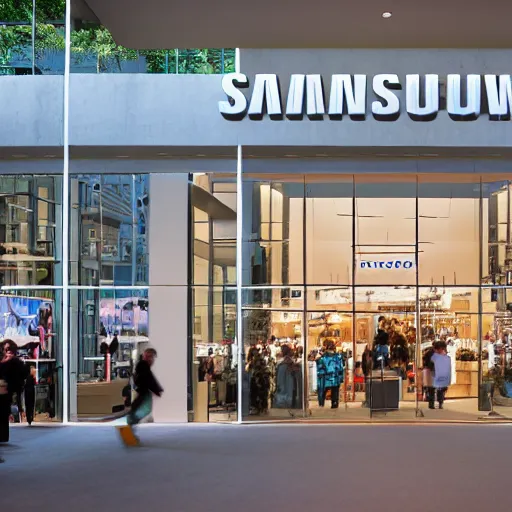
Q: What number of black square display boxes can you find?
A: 1